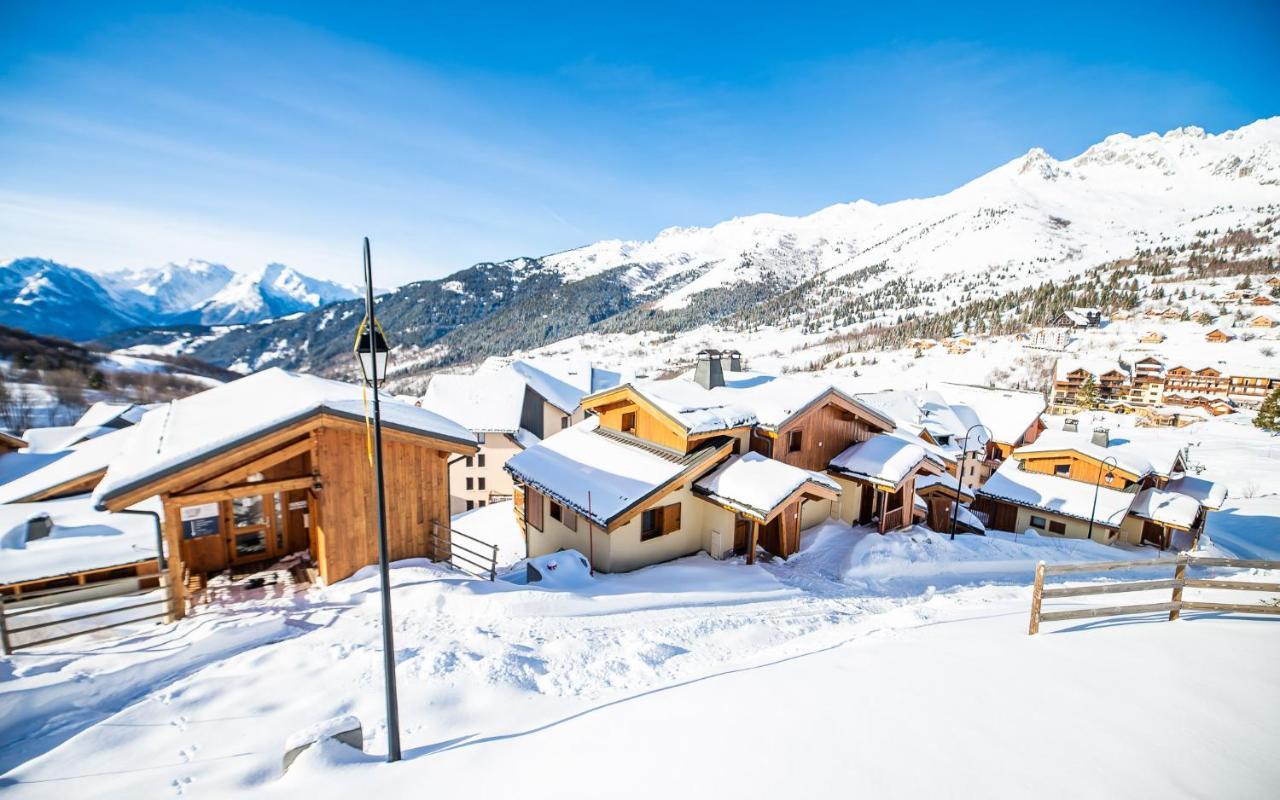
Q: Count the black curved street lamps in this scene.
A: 2